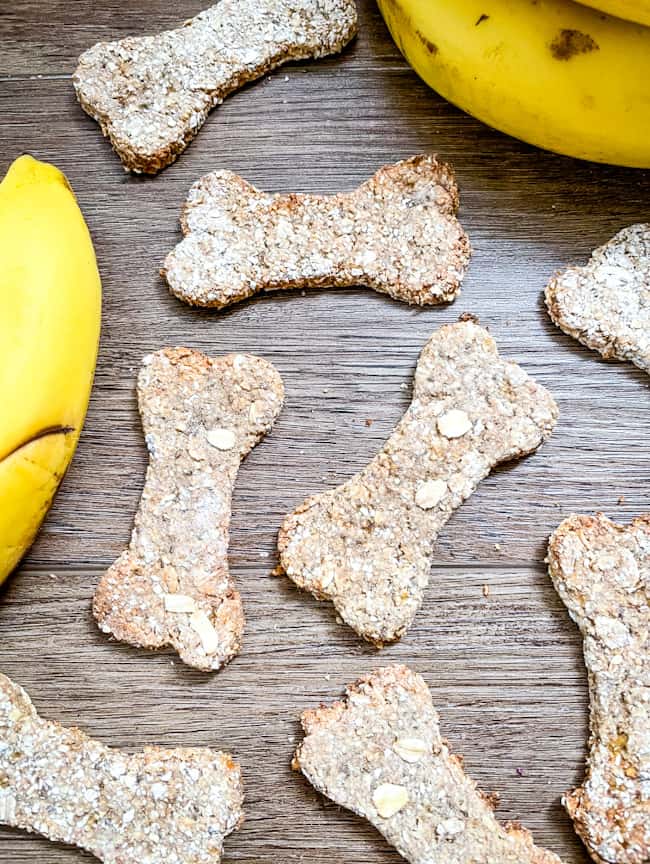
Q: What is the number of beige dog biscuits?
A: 8